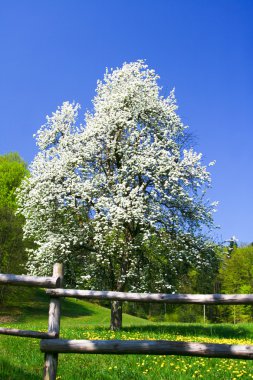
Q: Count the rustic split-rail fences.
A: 1